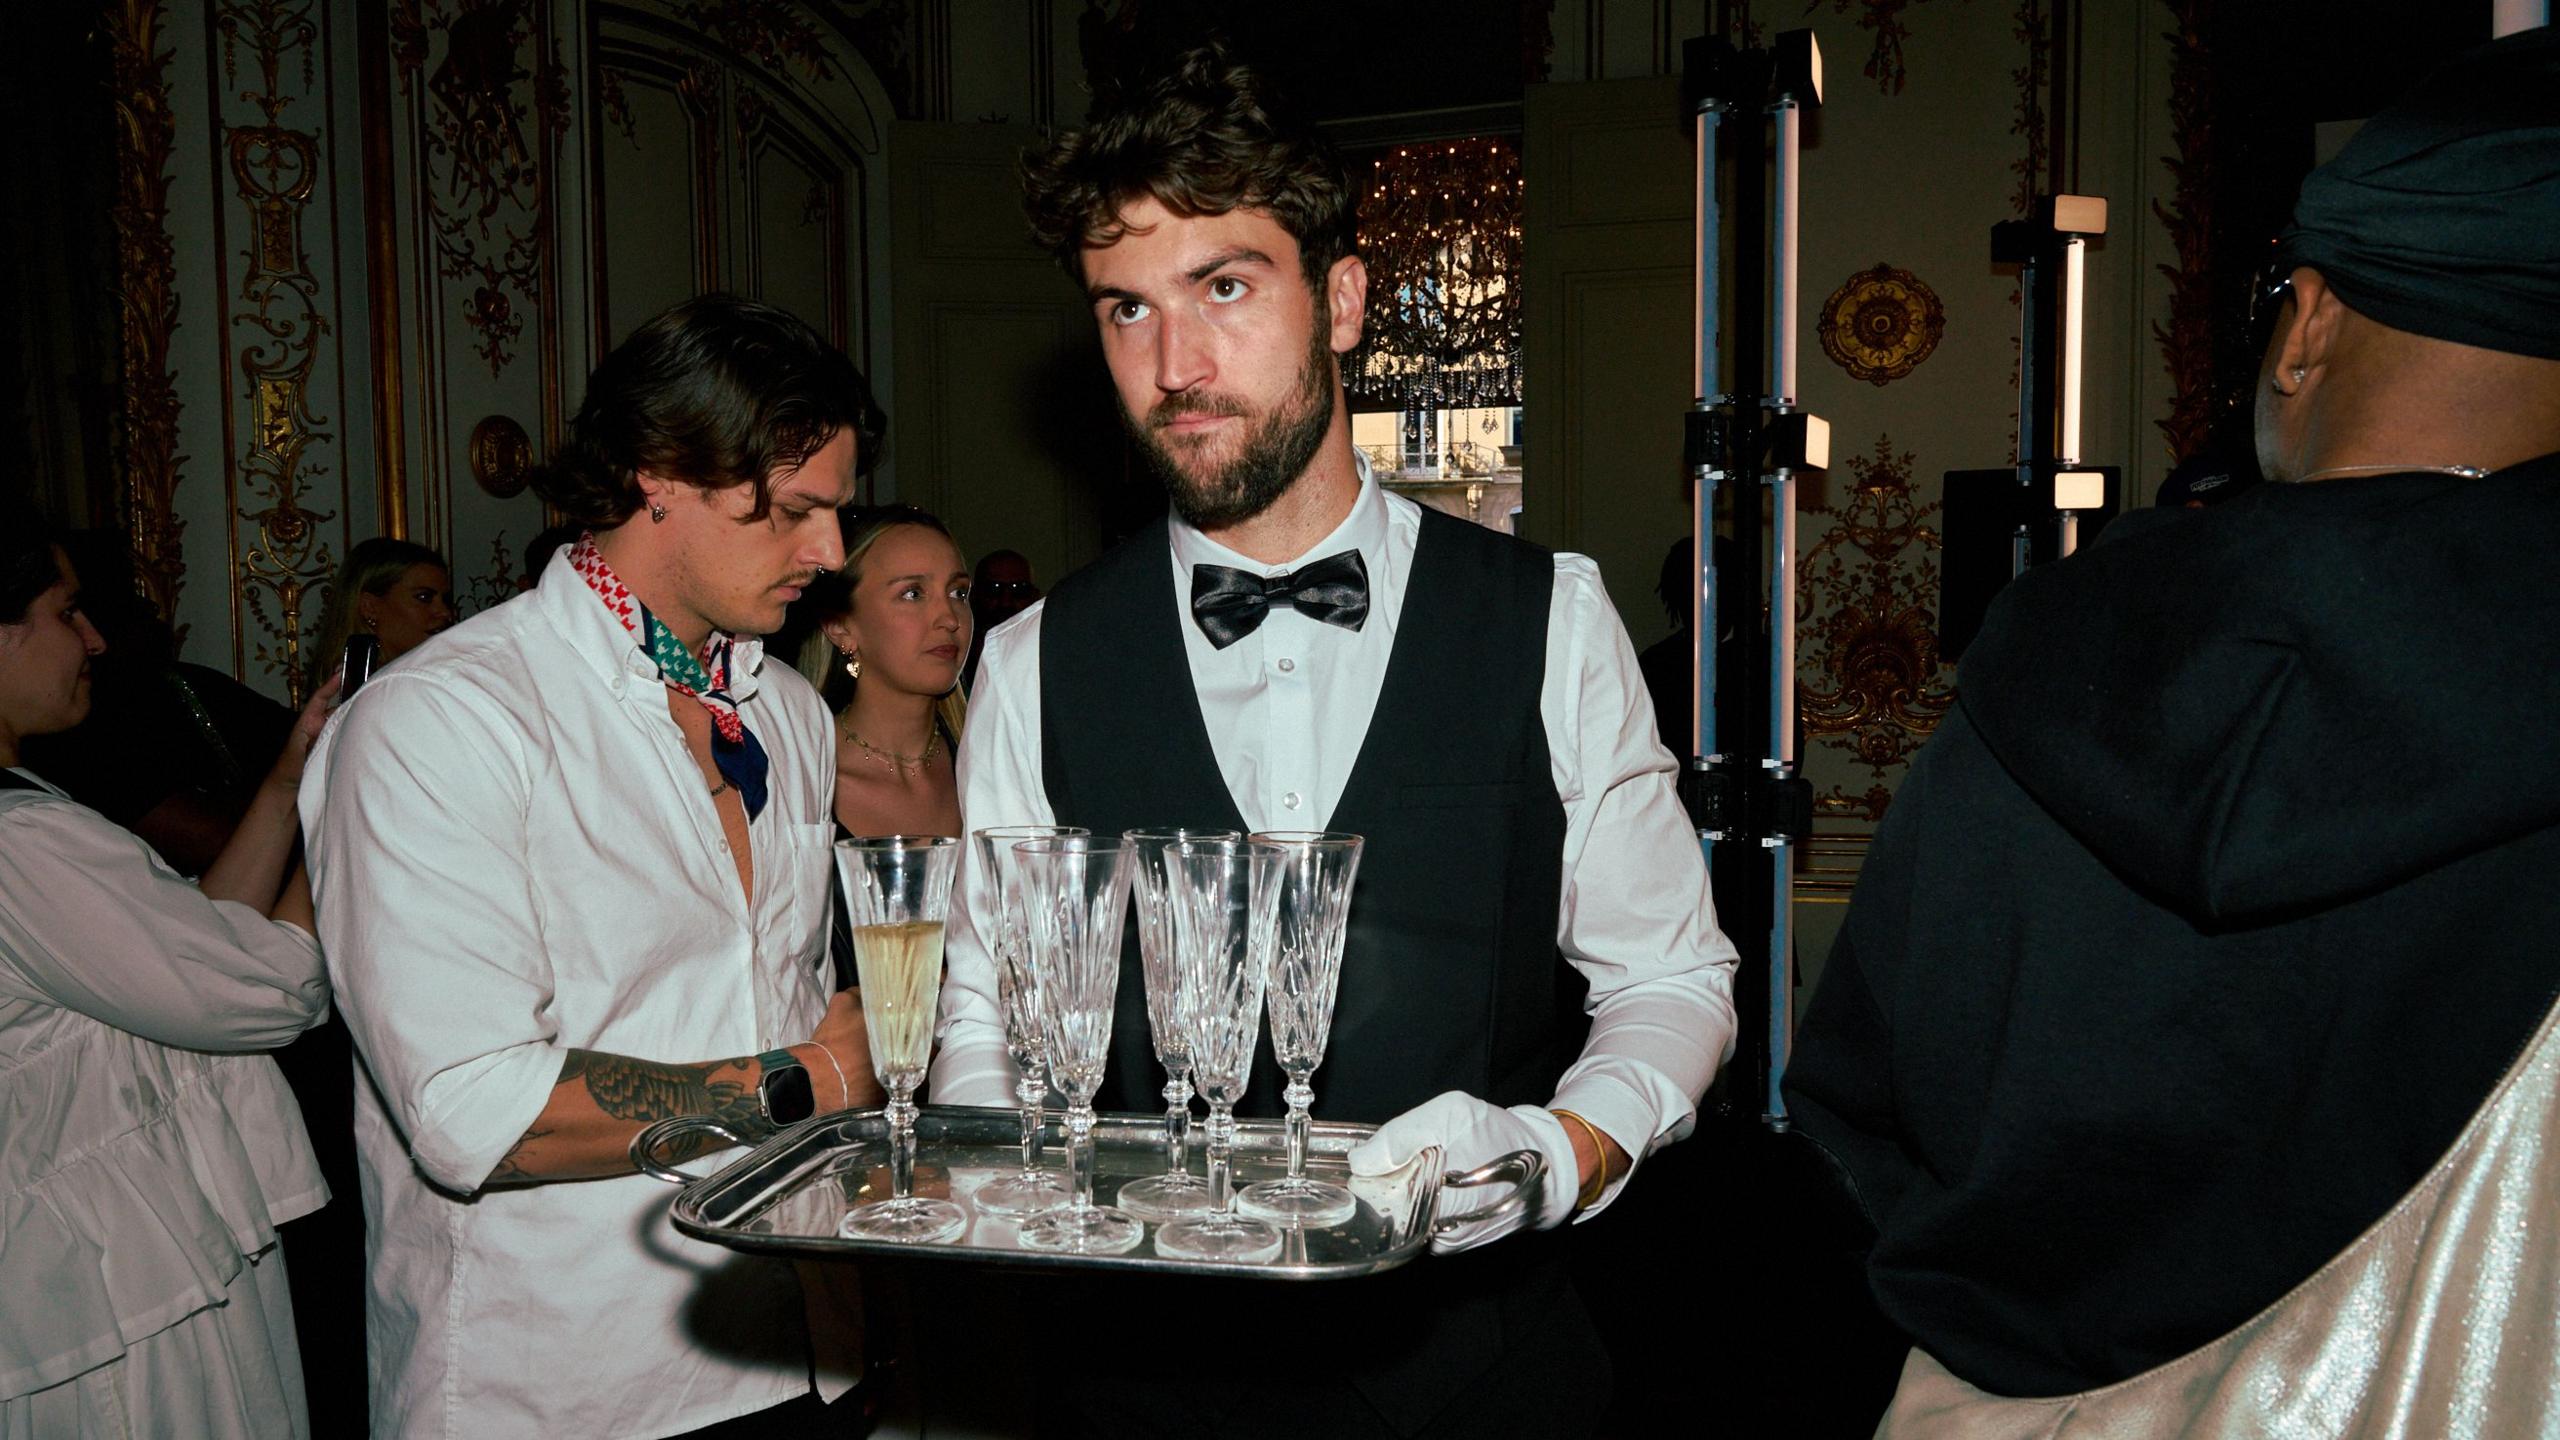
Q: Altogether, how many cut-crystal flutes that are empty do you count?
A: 5